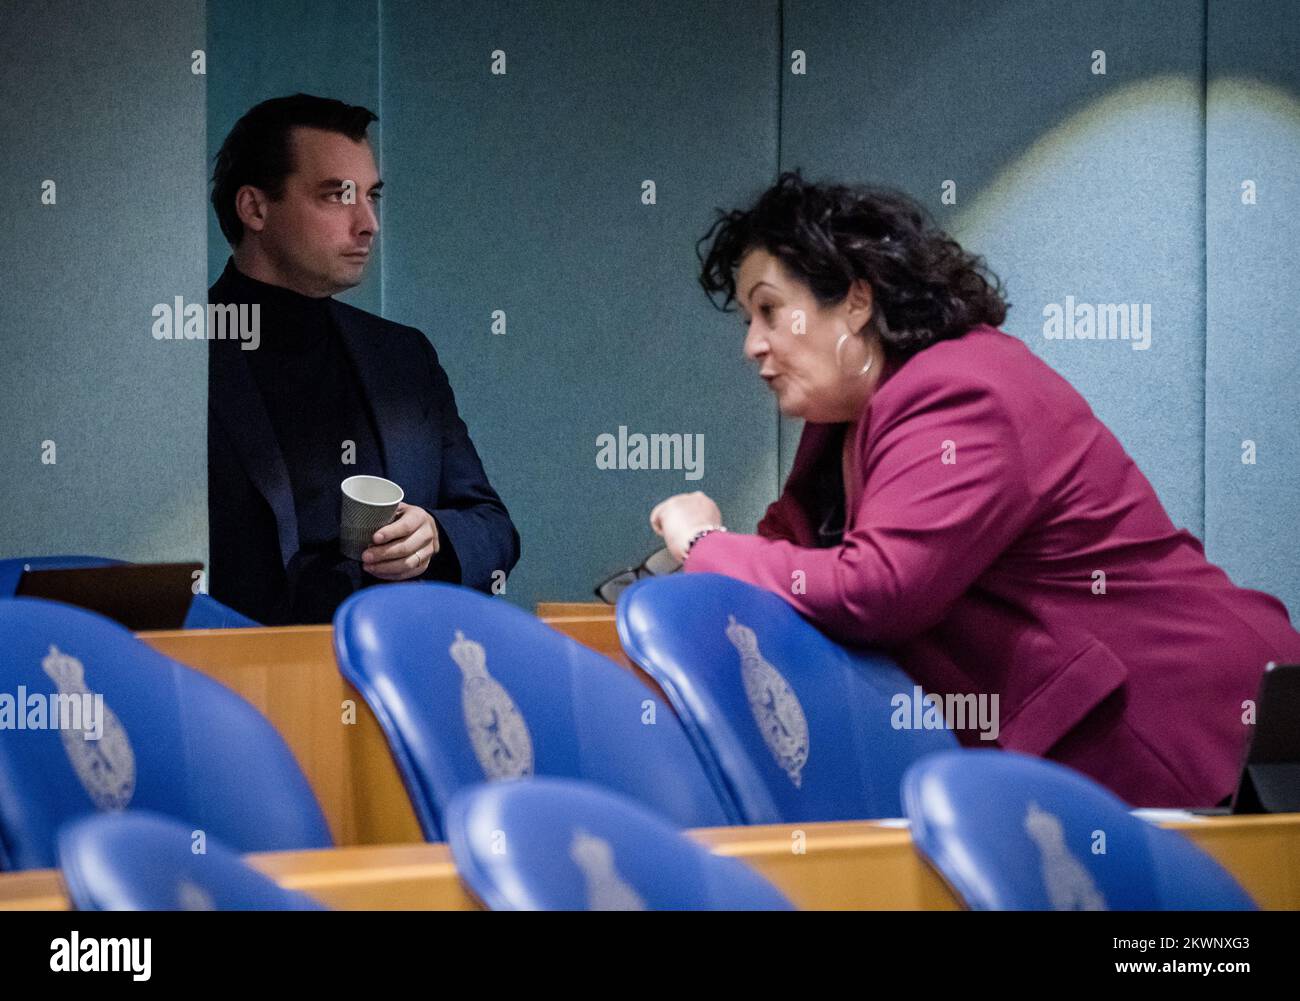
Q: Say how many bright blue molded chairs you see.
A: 7